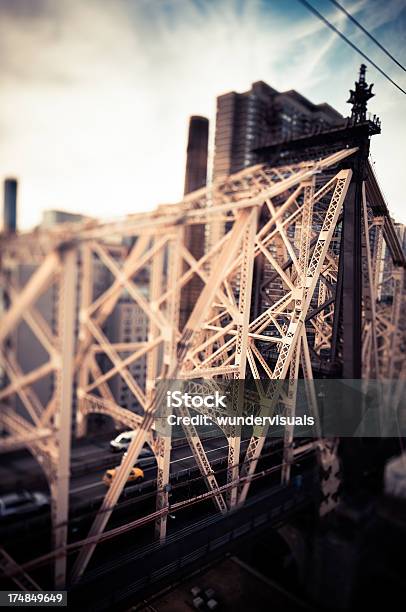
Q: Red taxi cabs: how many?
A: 0